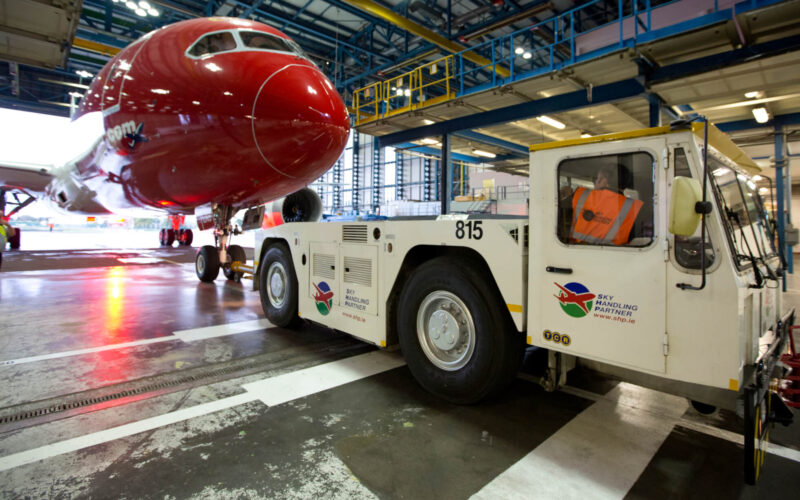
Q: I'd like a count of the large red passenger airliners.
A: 1